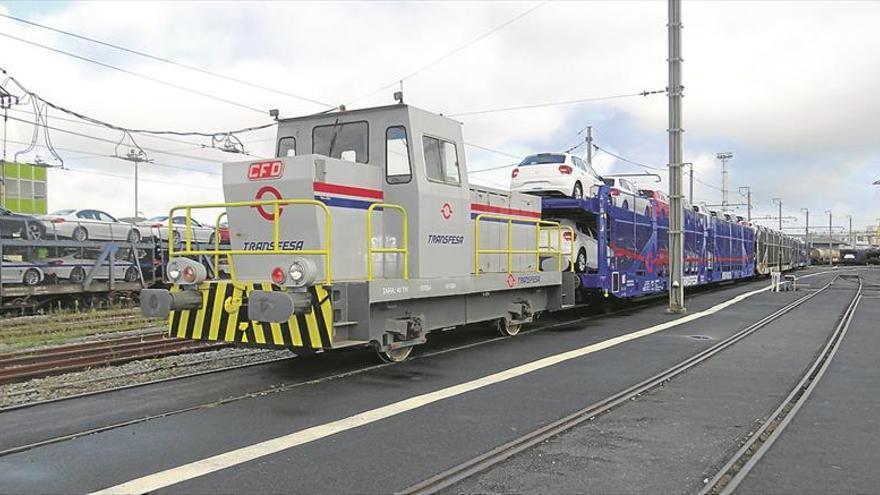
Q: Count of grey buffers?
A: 2